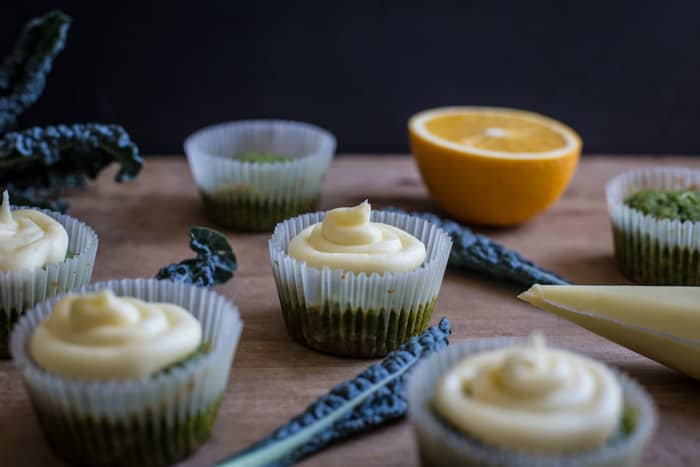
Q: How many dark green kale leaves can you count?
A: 5